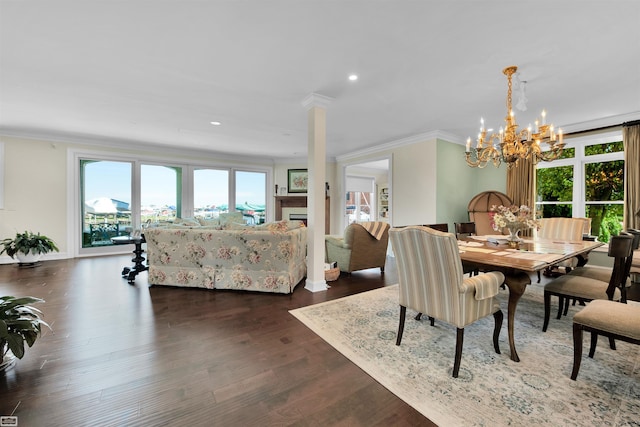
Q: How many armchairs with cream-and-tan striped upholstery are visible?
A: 2